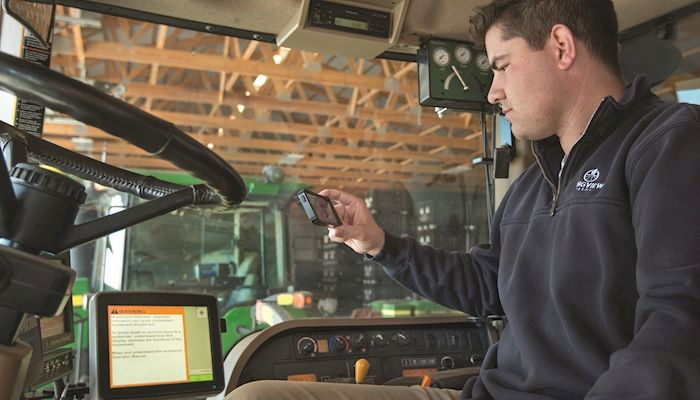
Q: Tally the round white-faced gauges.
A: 3